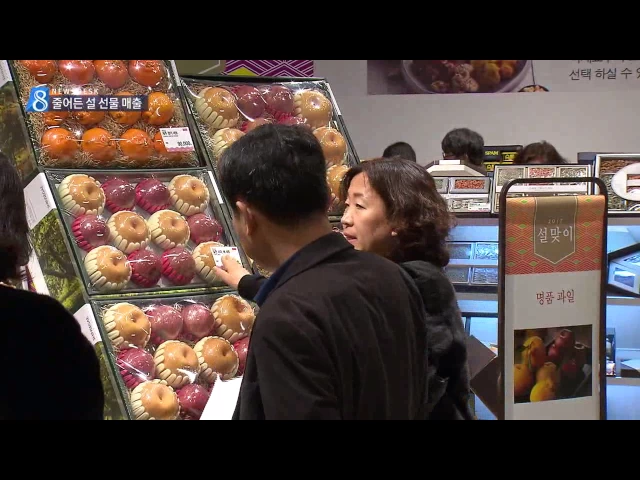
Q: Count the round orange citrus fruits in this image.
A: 12